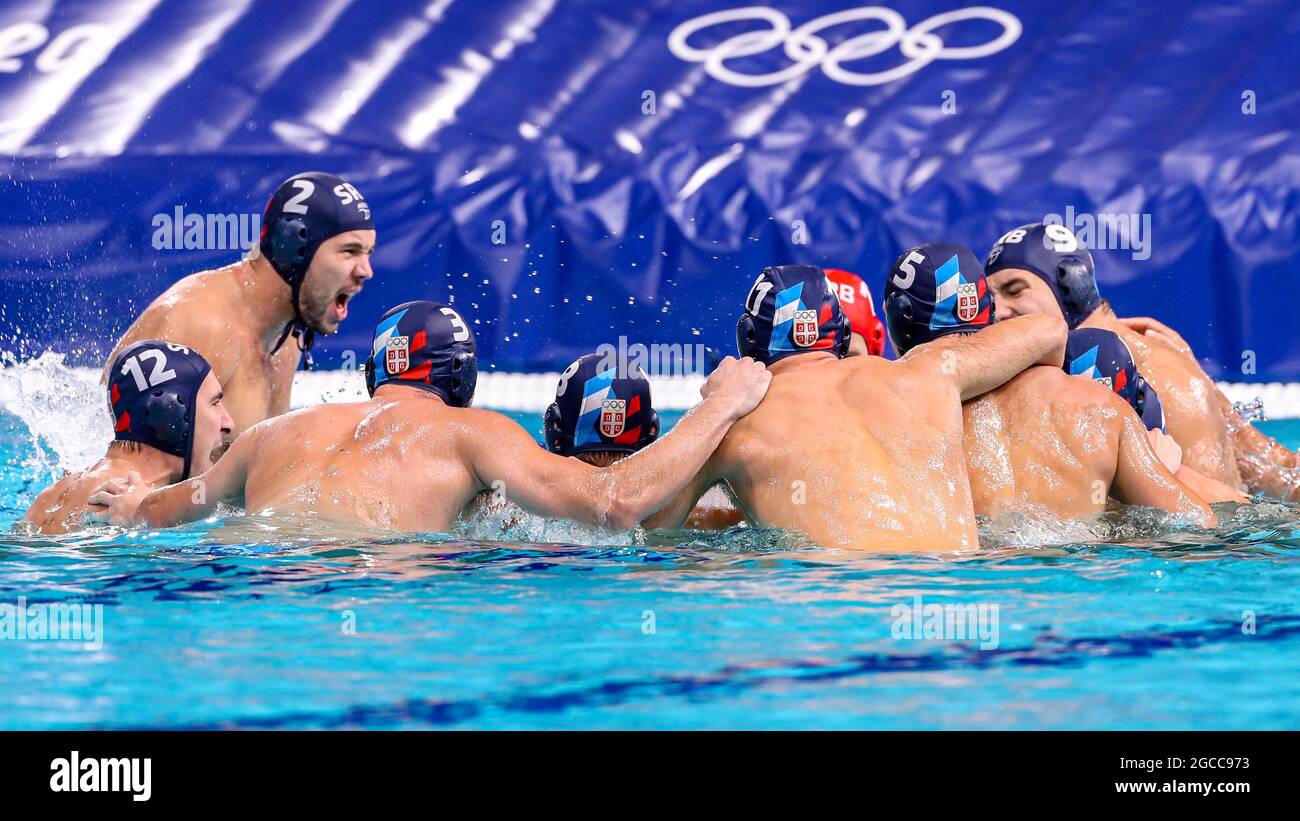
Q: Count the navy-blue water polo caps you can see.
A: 8